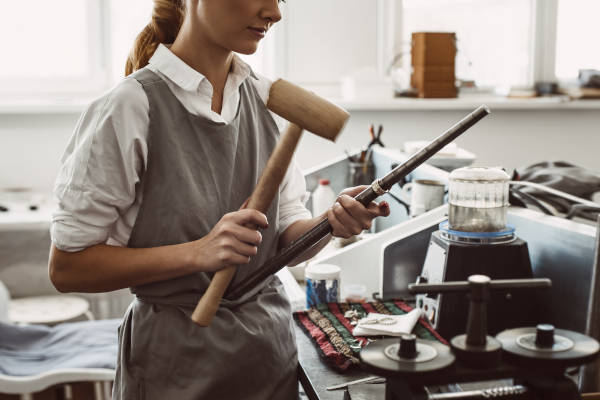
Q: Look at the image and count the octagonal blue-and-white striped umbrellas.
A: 0